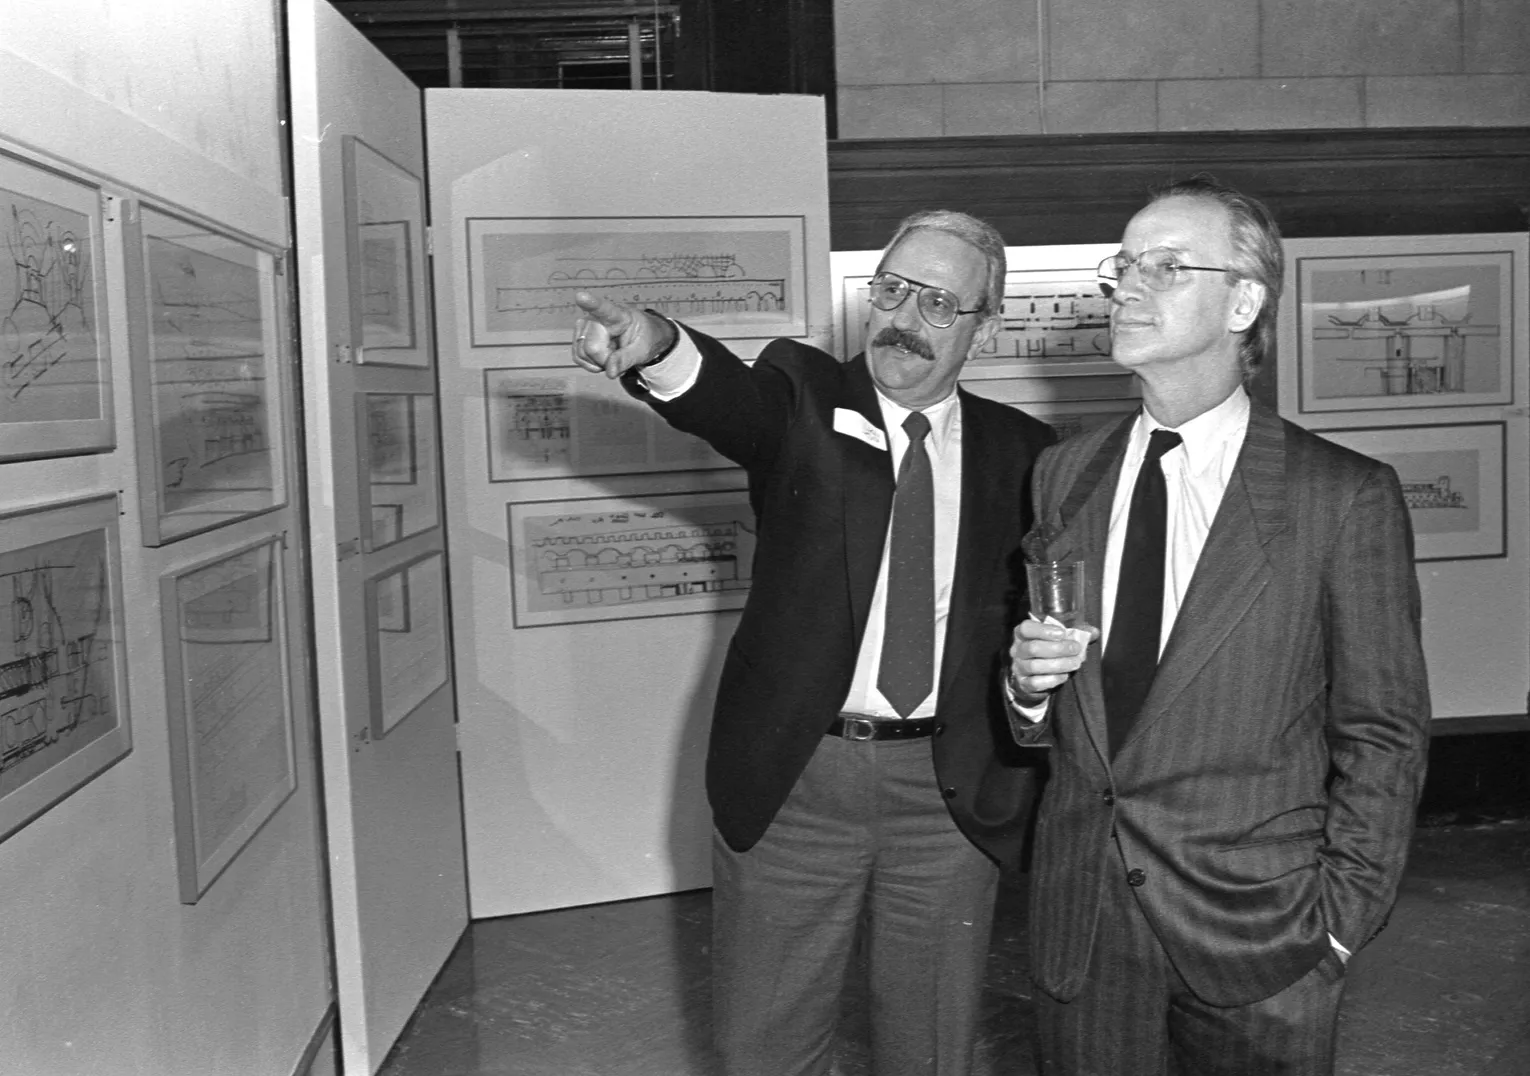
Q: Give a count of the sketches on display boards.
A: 14